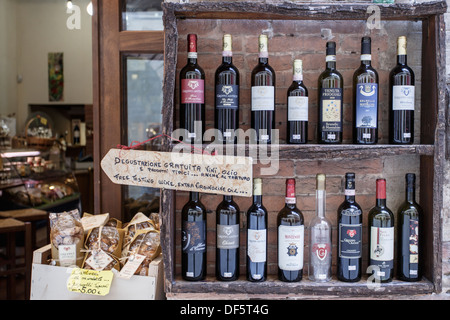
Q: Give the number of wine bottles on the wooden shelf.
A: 15